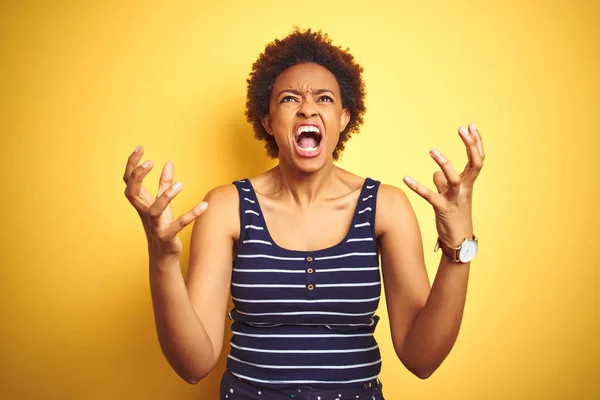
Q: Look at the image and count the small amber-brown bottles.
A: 0